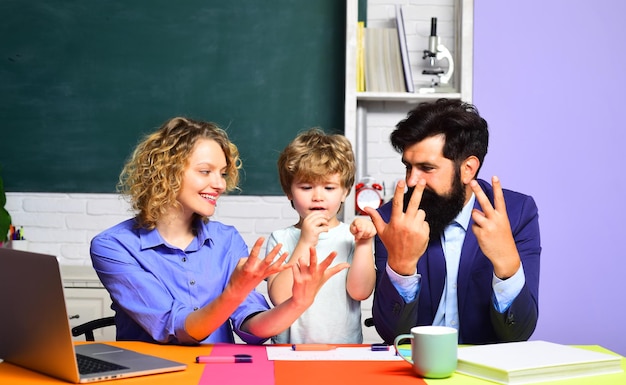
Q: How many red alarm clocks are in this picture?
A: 1